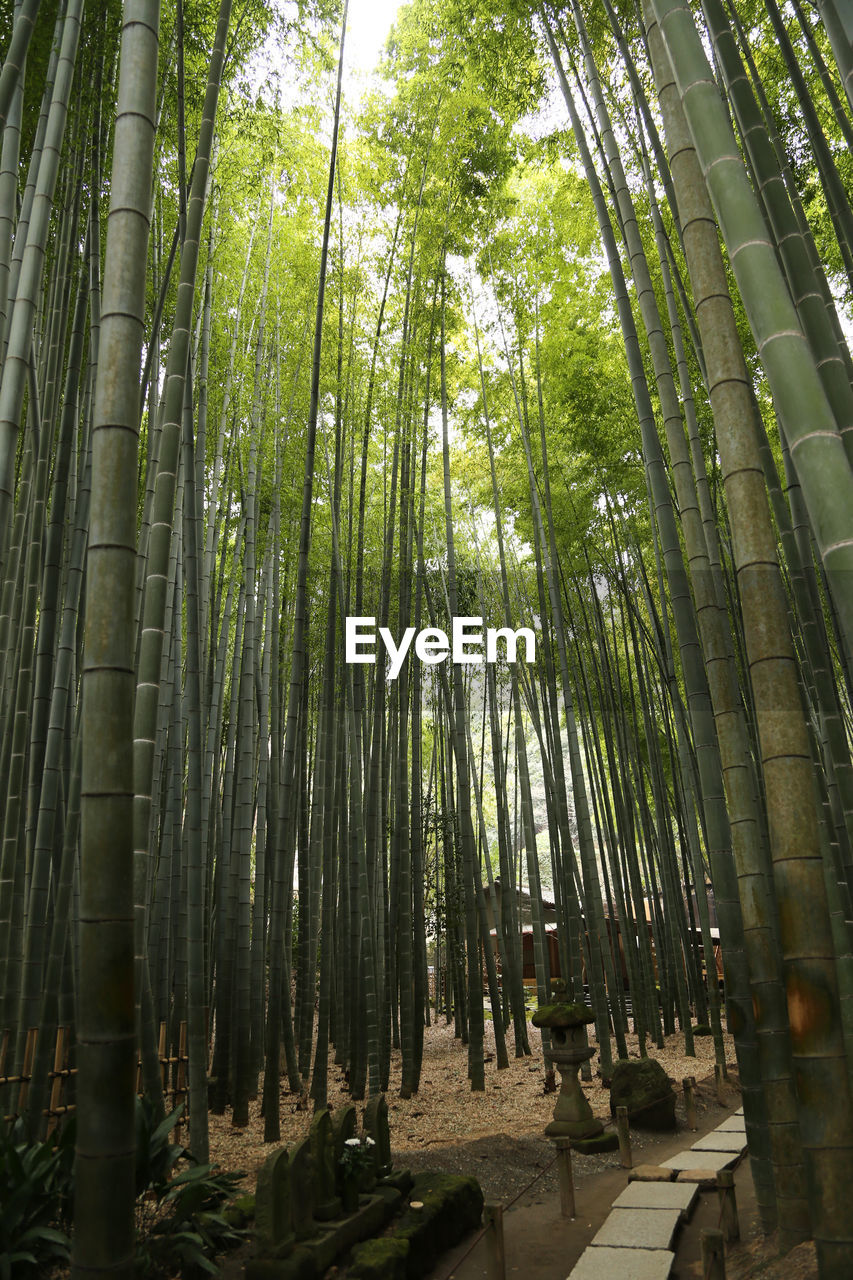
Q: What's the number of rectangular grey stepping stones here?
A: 7